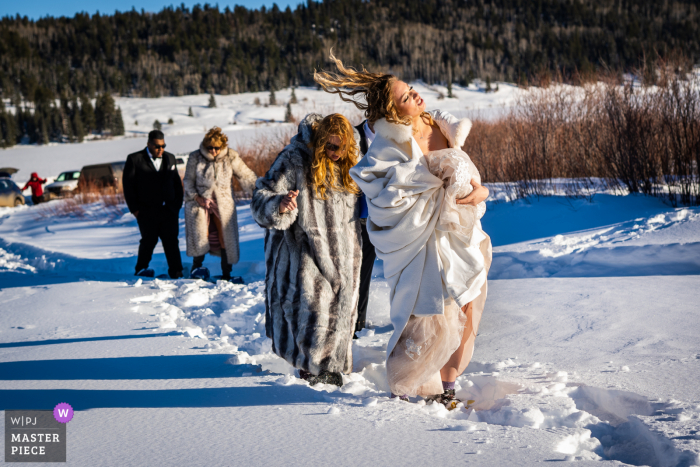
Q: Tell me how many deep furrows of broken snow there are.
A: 1